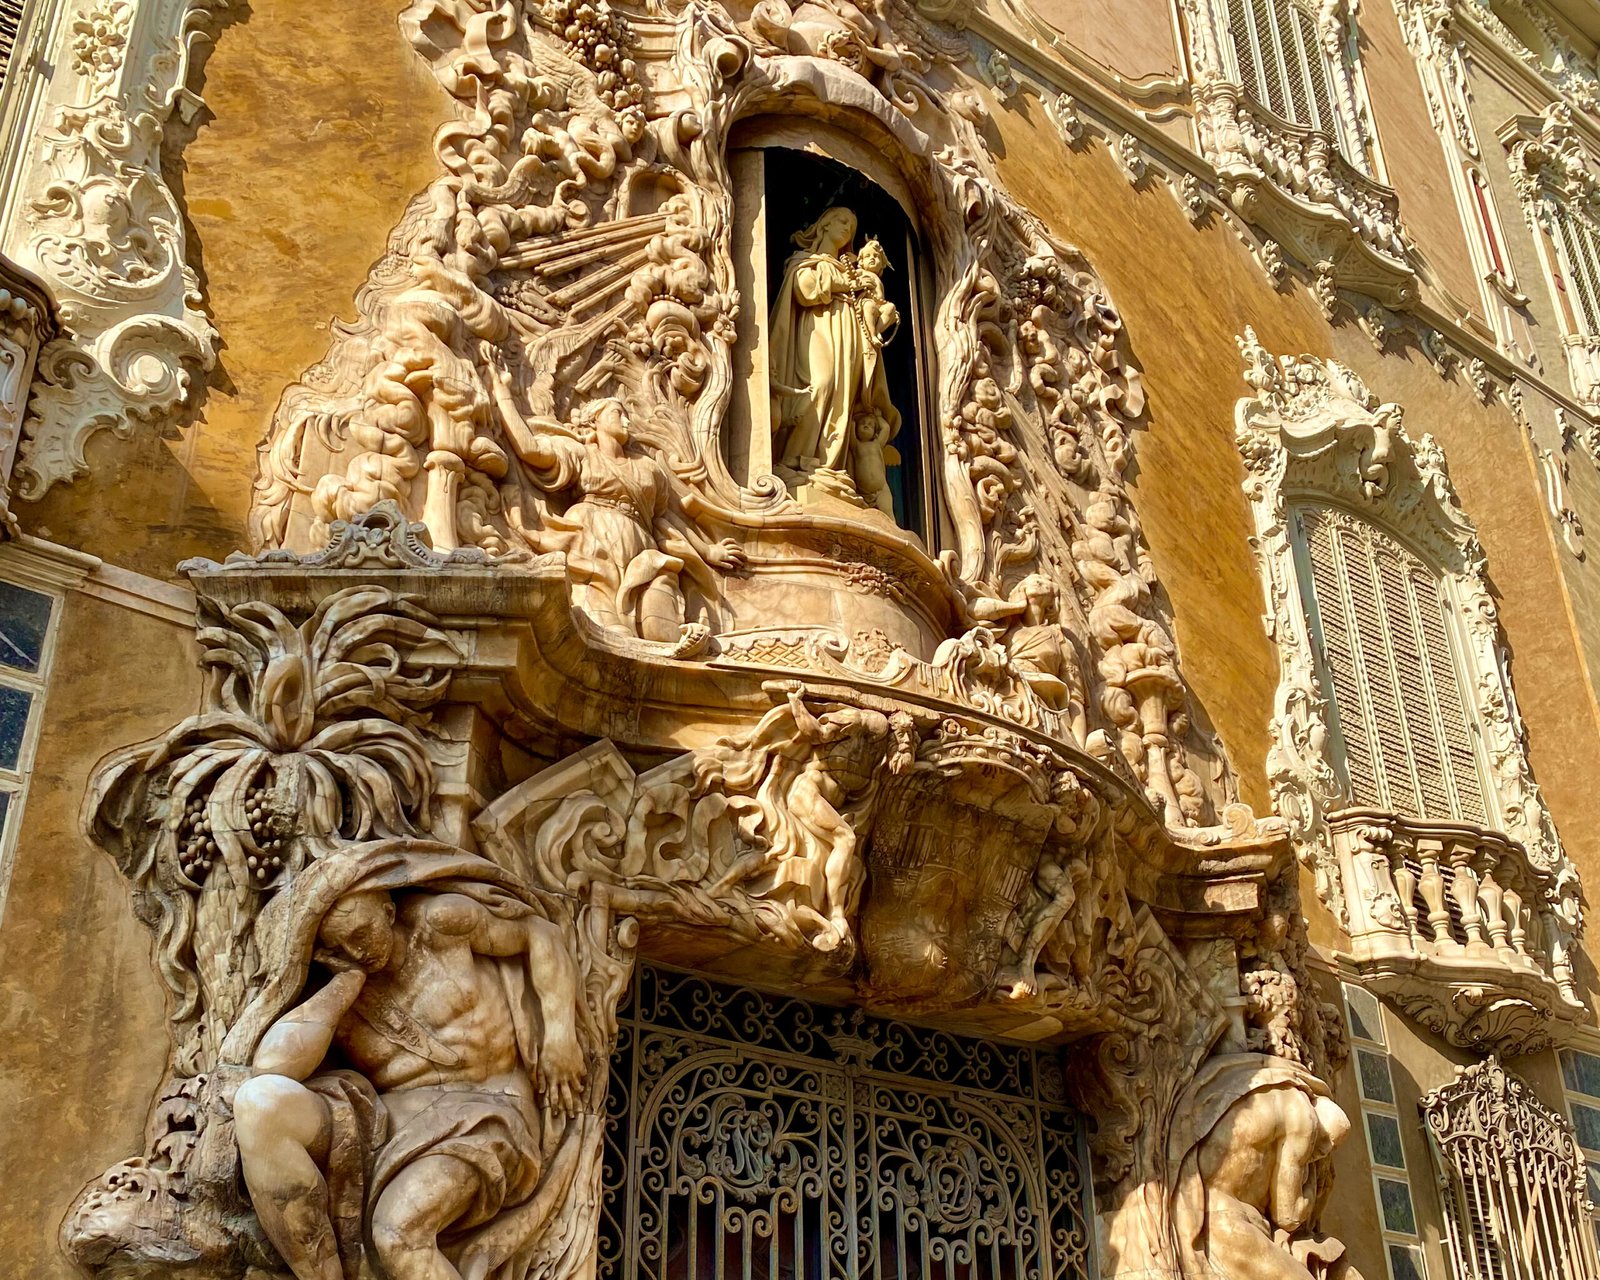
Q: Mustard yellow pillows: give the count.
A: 0